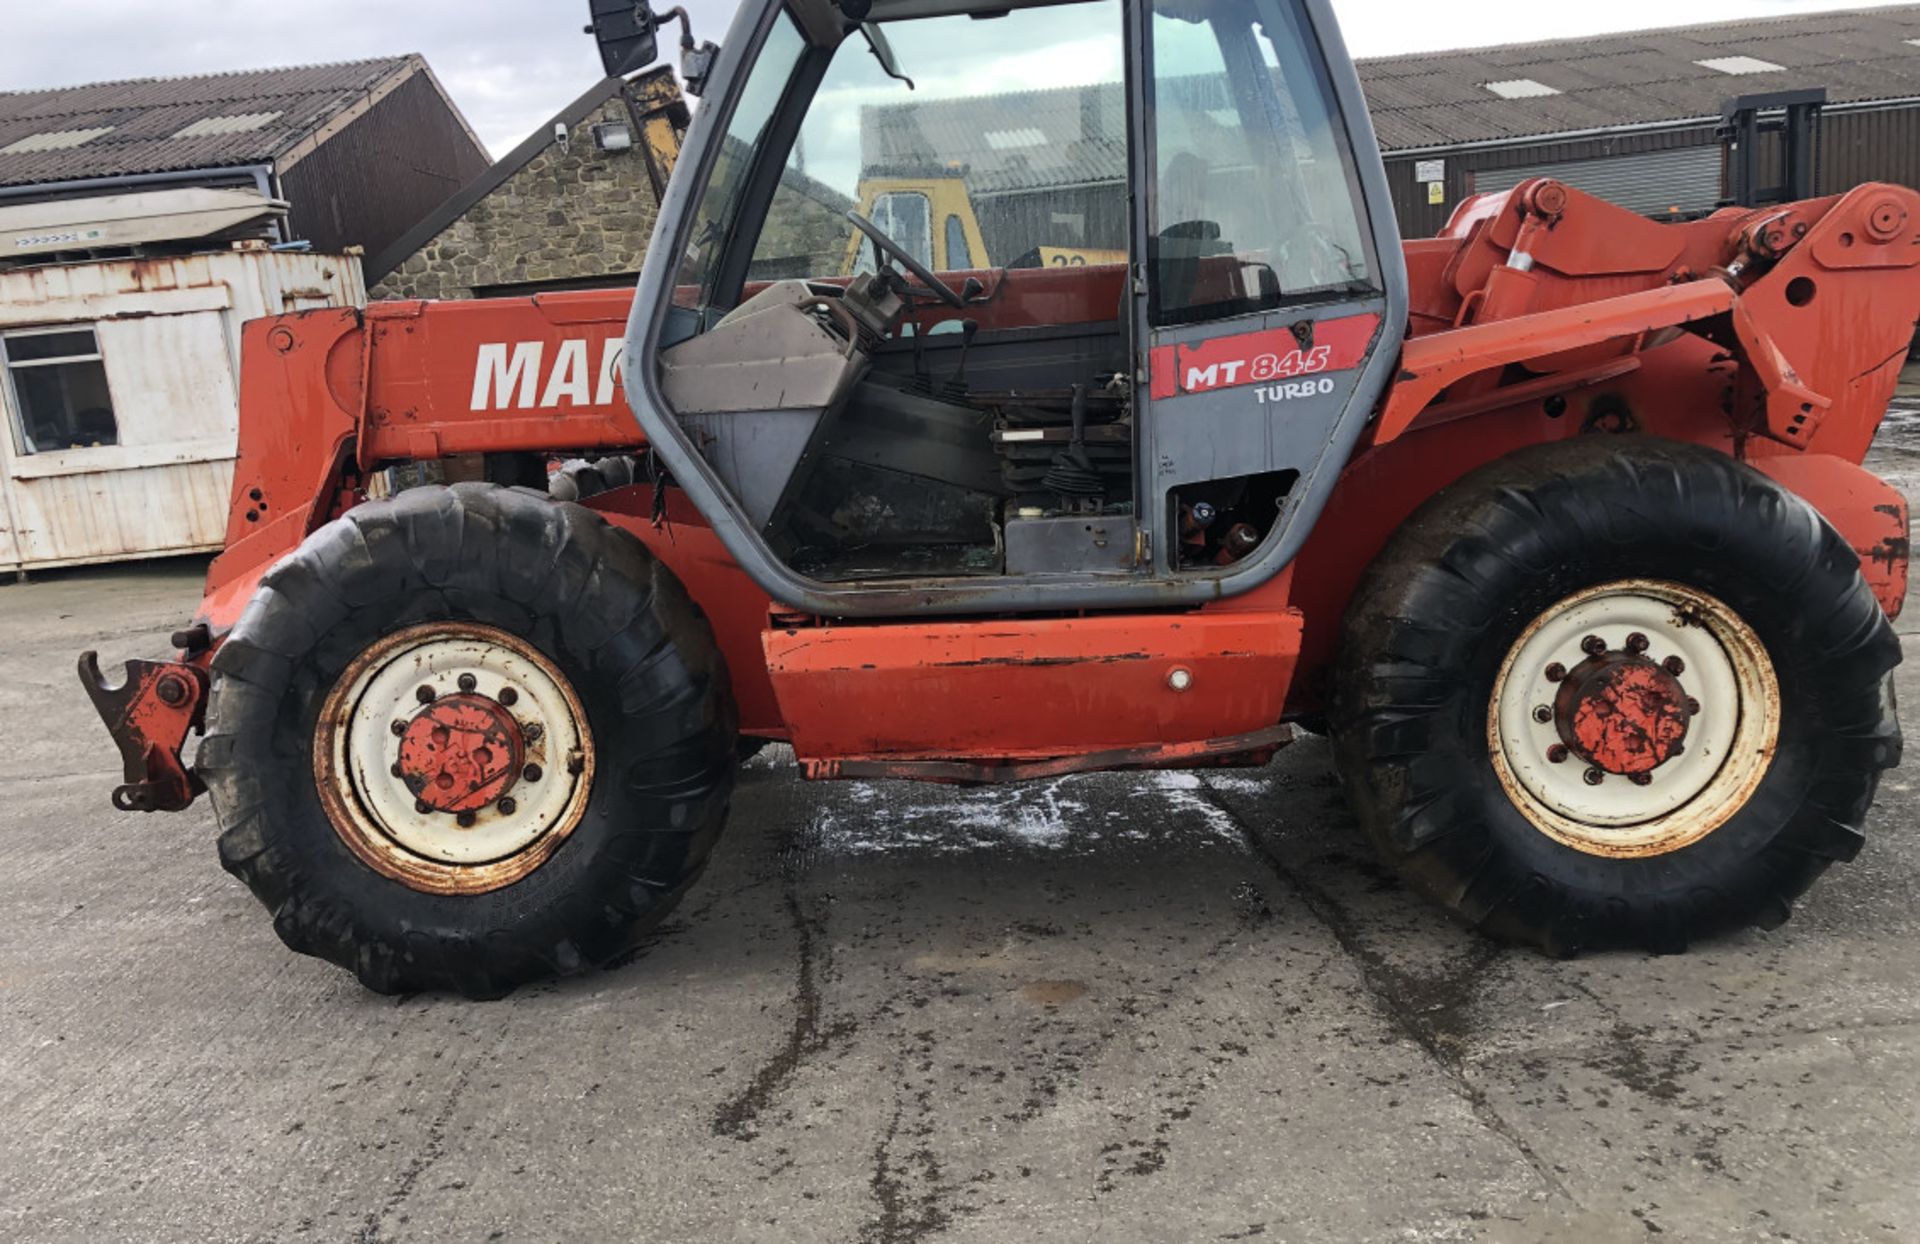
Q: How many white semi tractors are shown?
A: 0